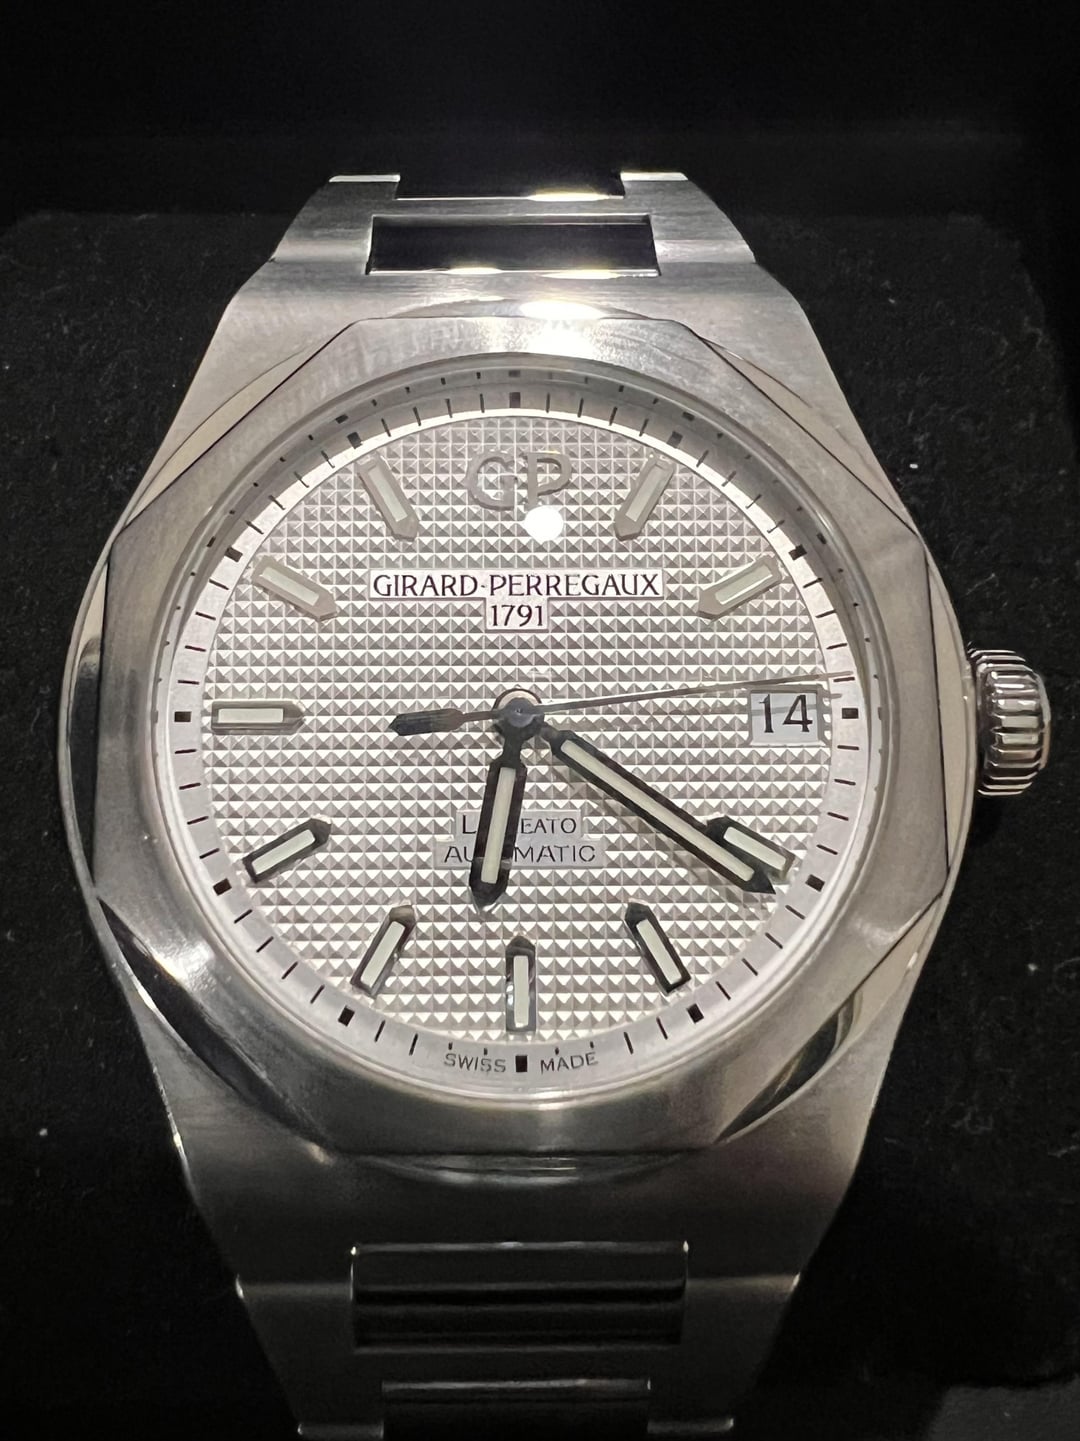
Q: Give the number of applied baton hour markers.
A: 10